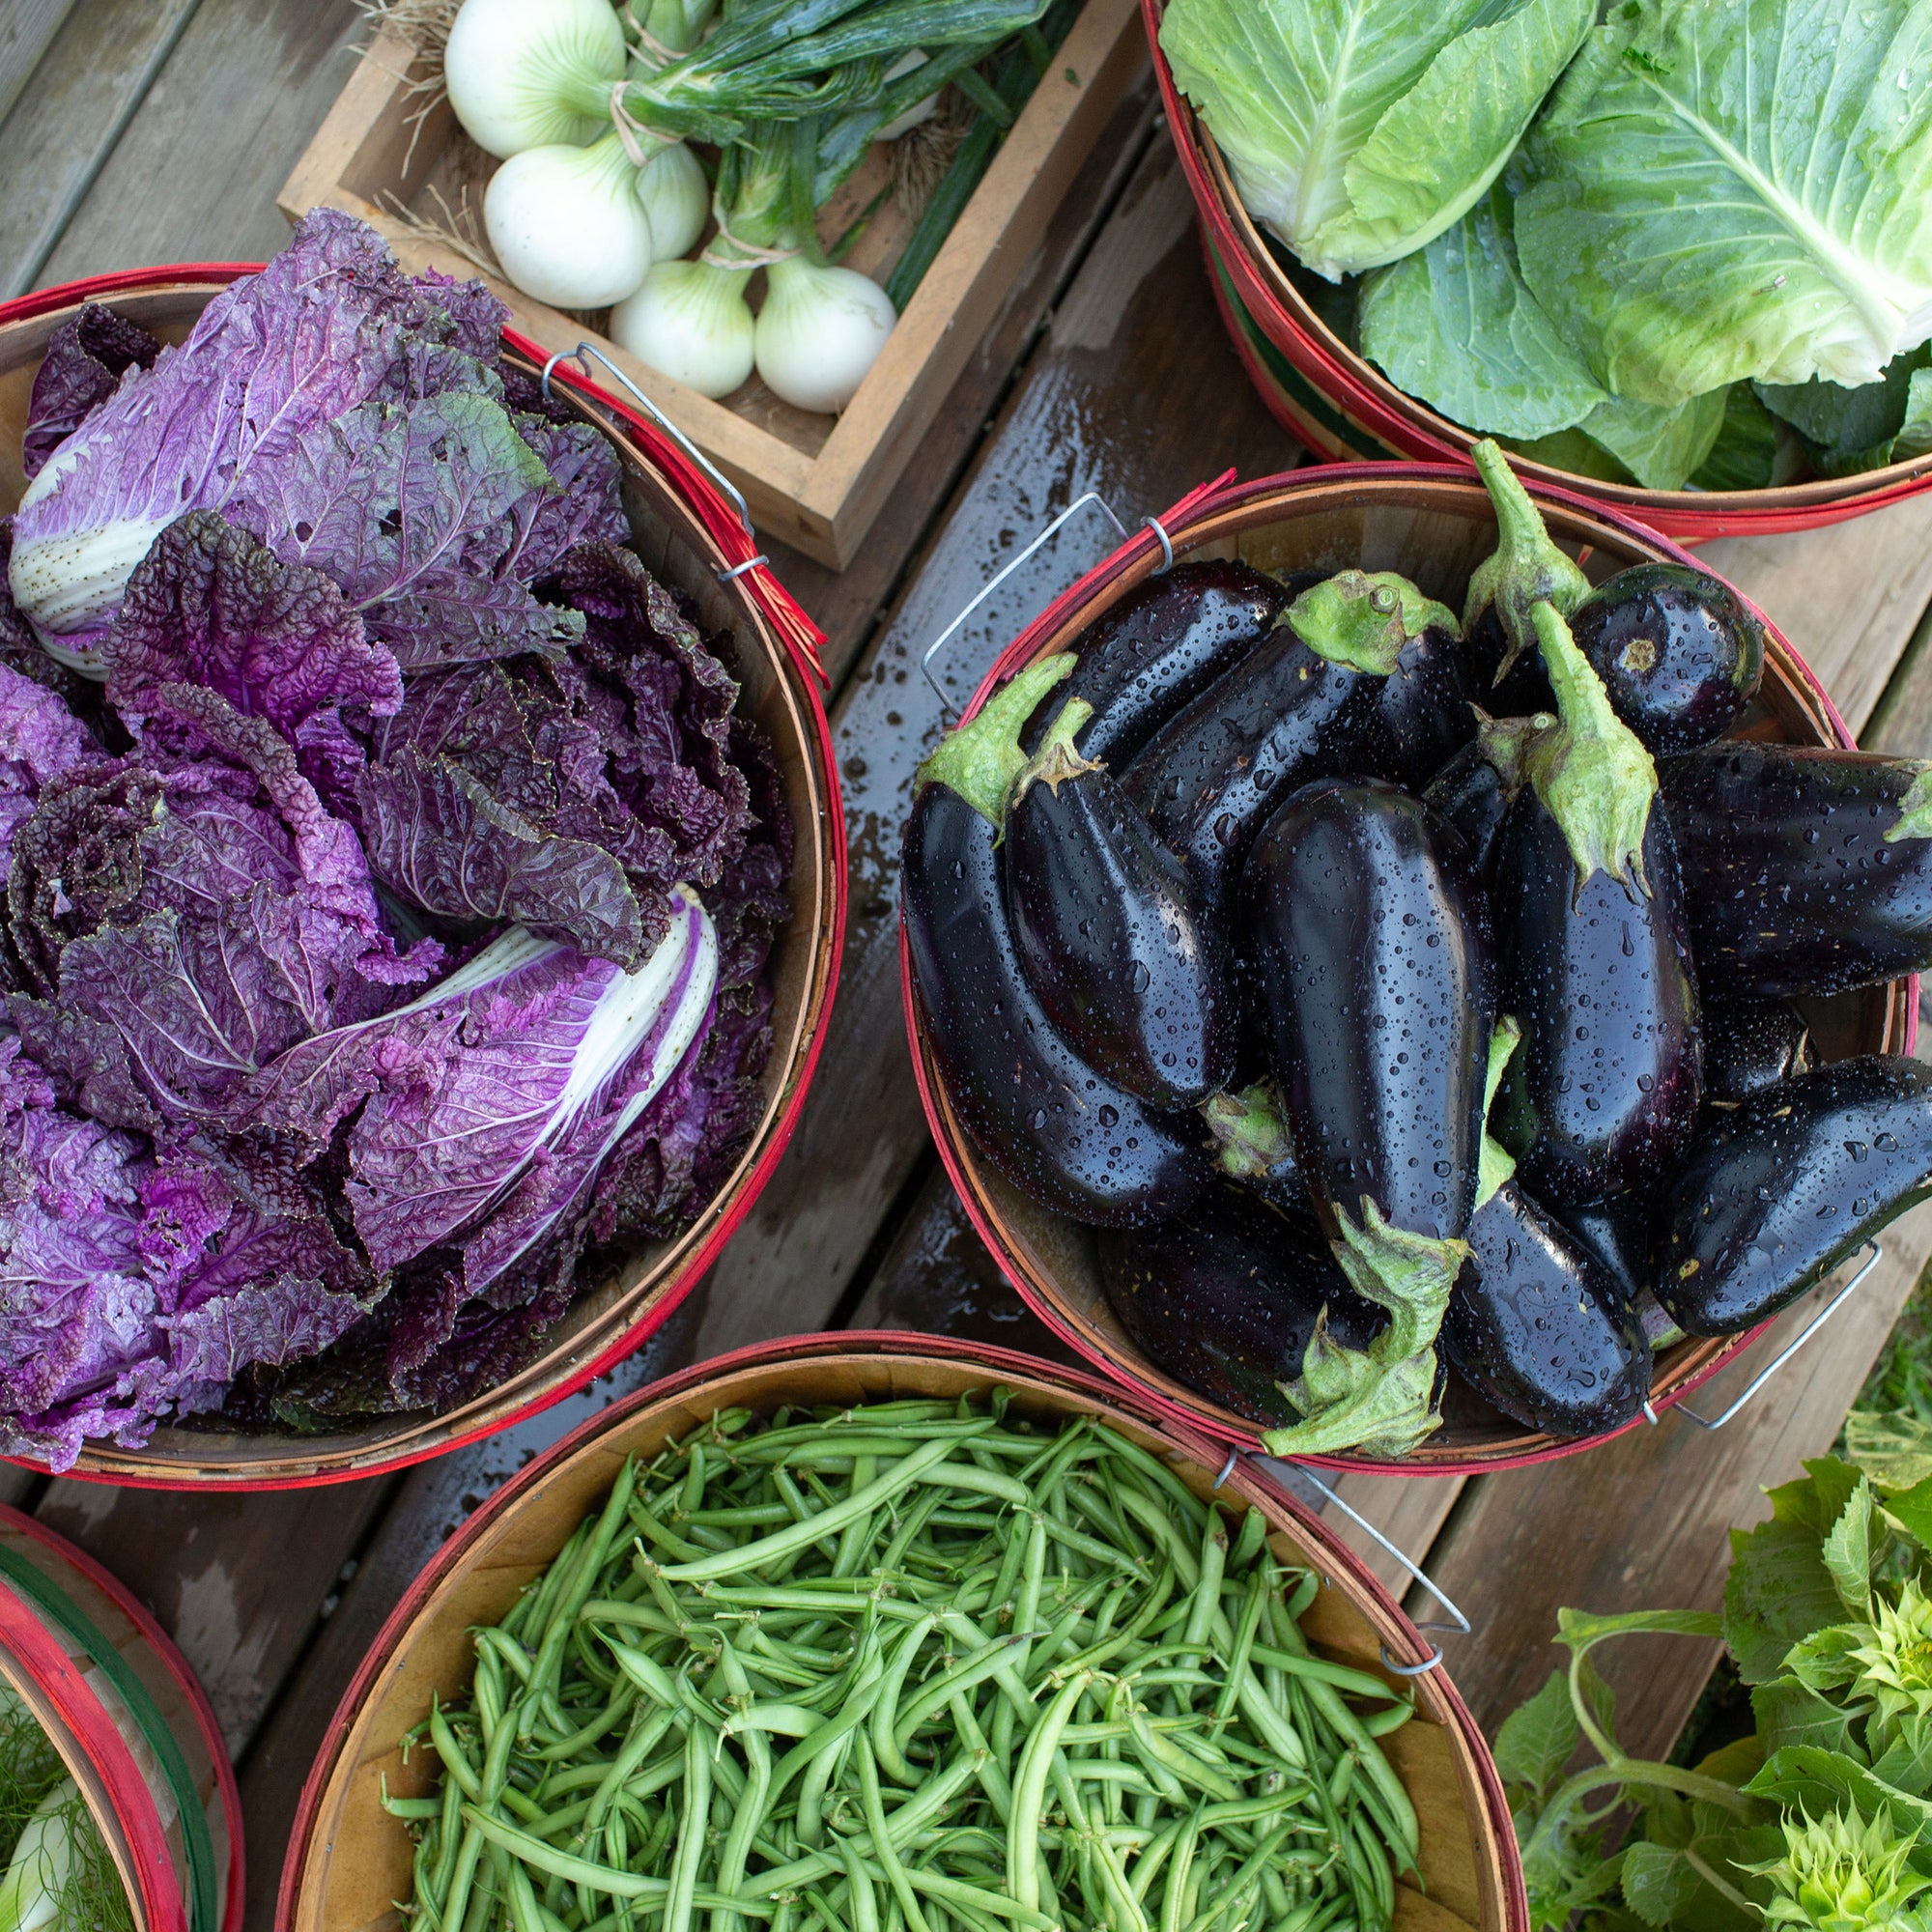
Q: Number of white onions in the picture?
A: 5